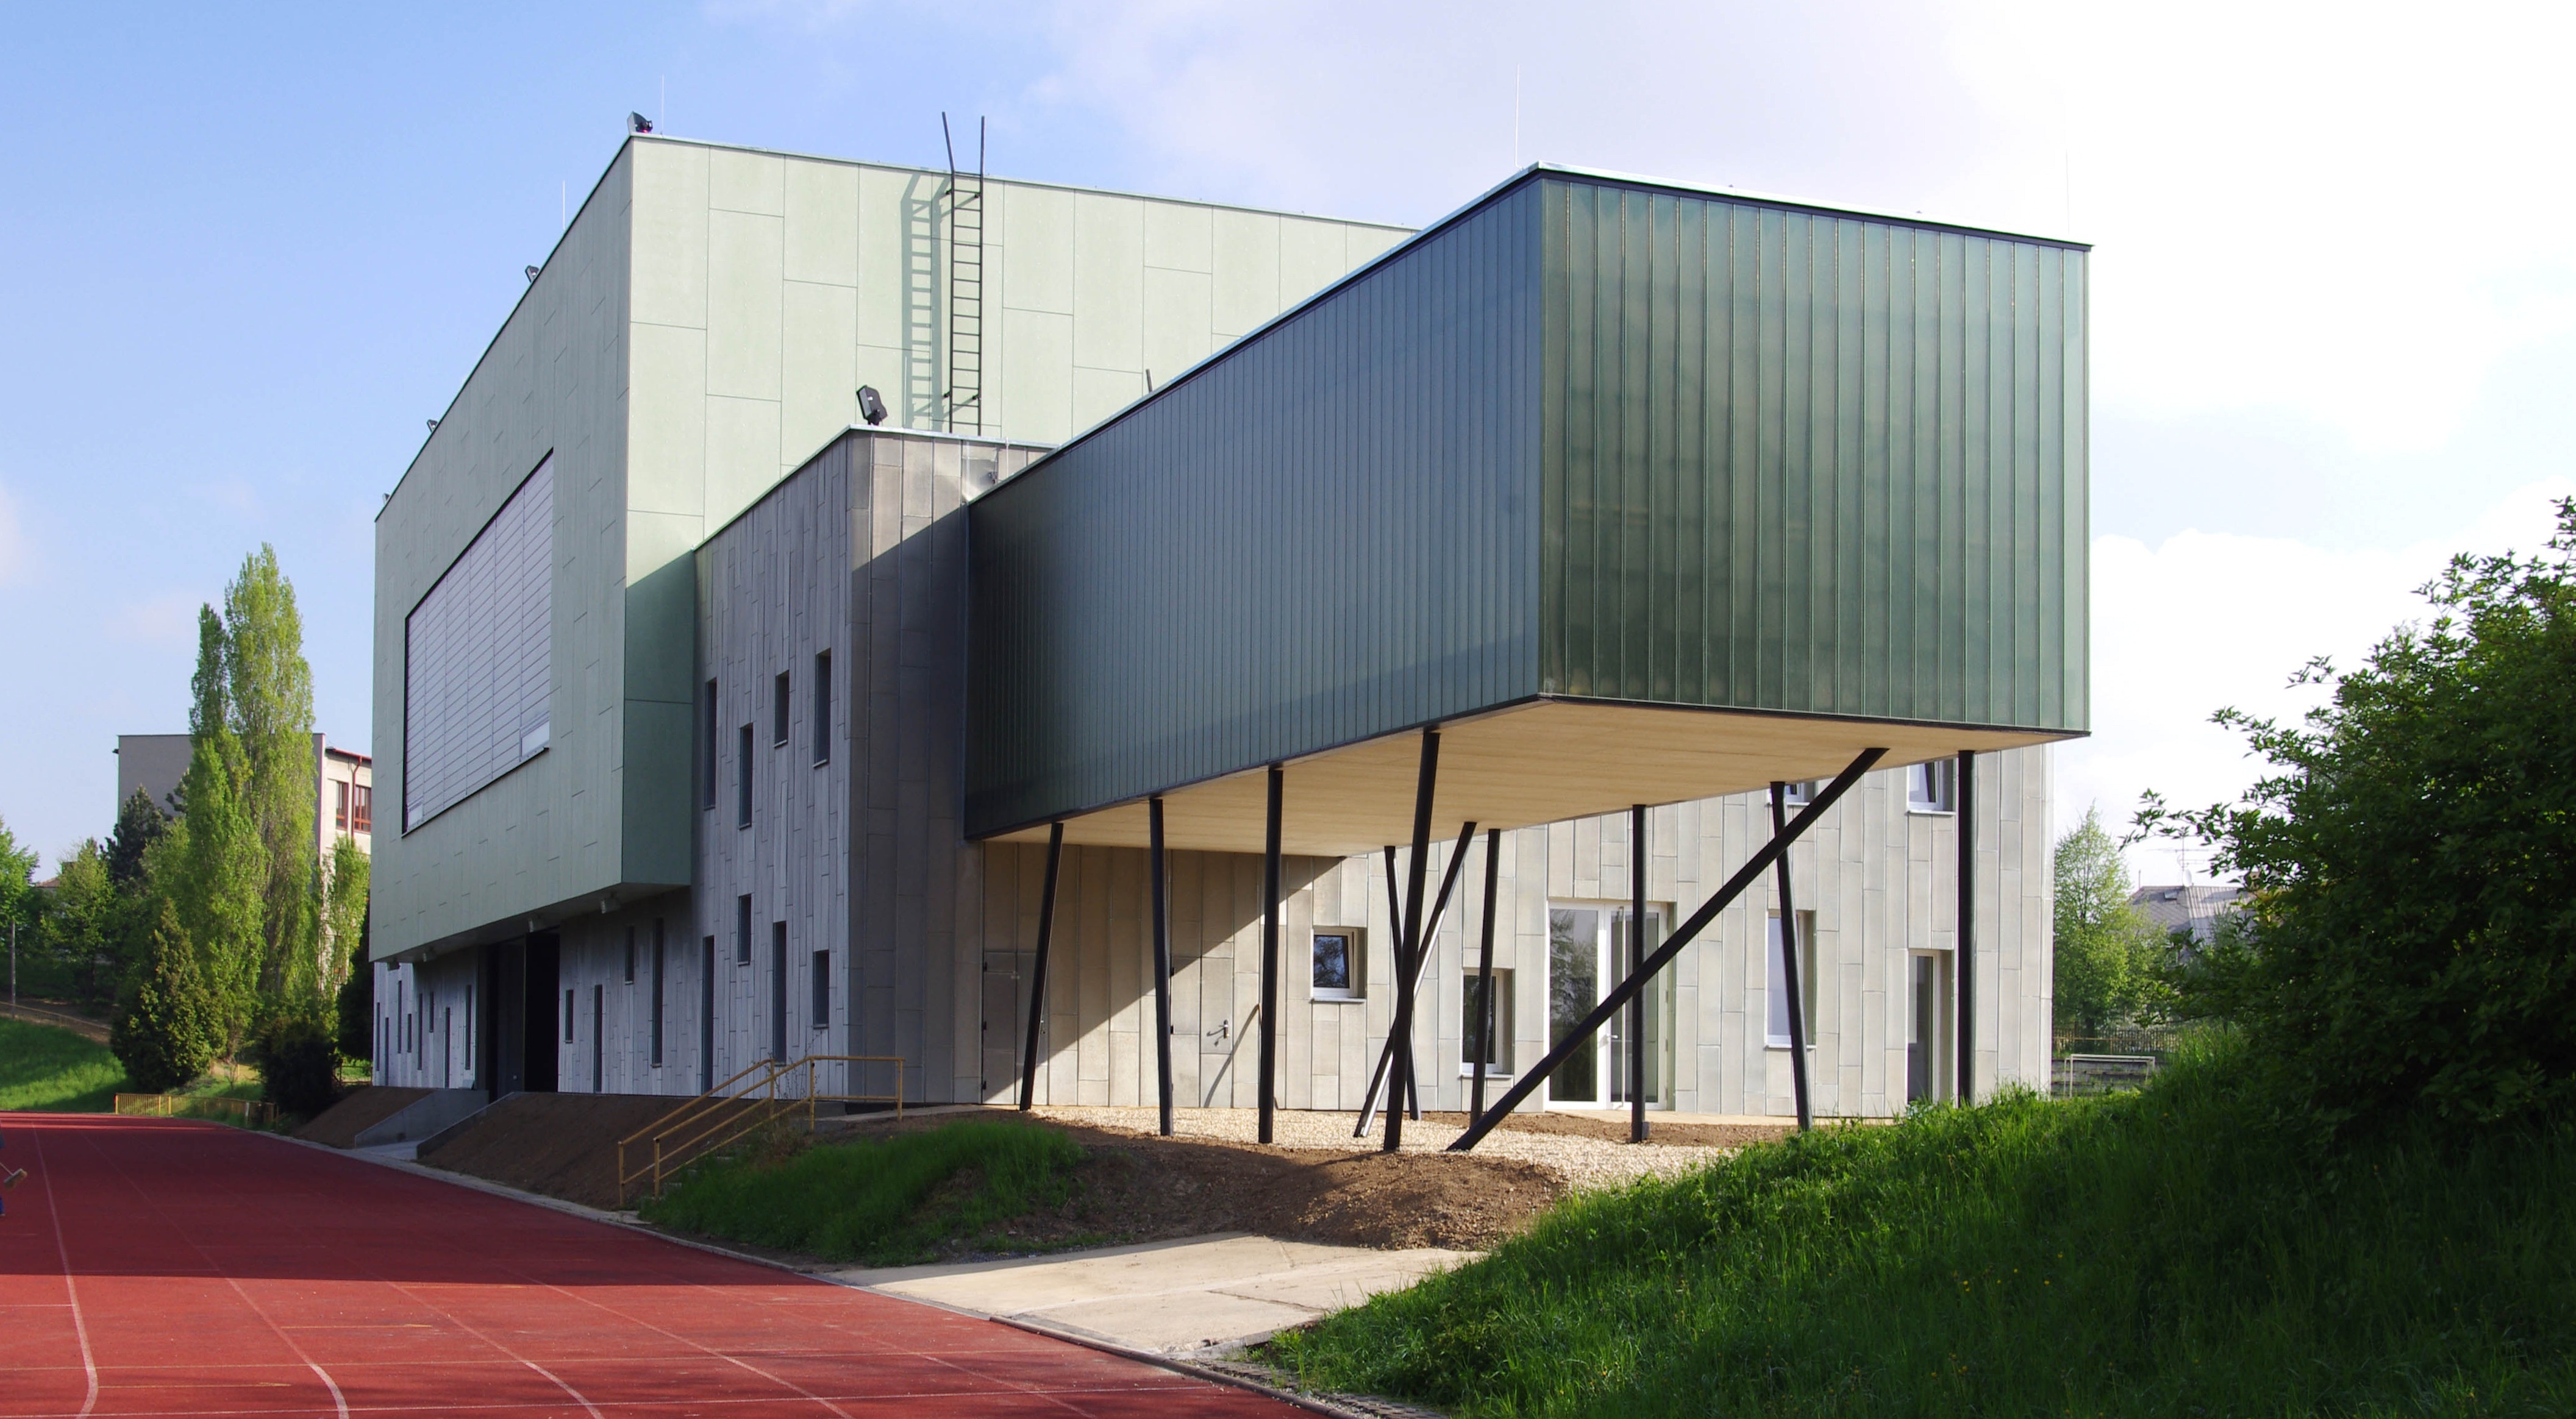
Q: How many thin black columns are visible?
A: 11